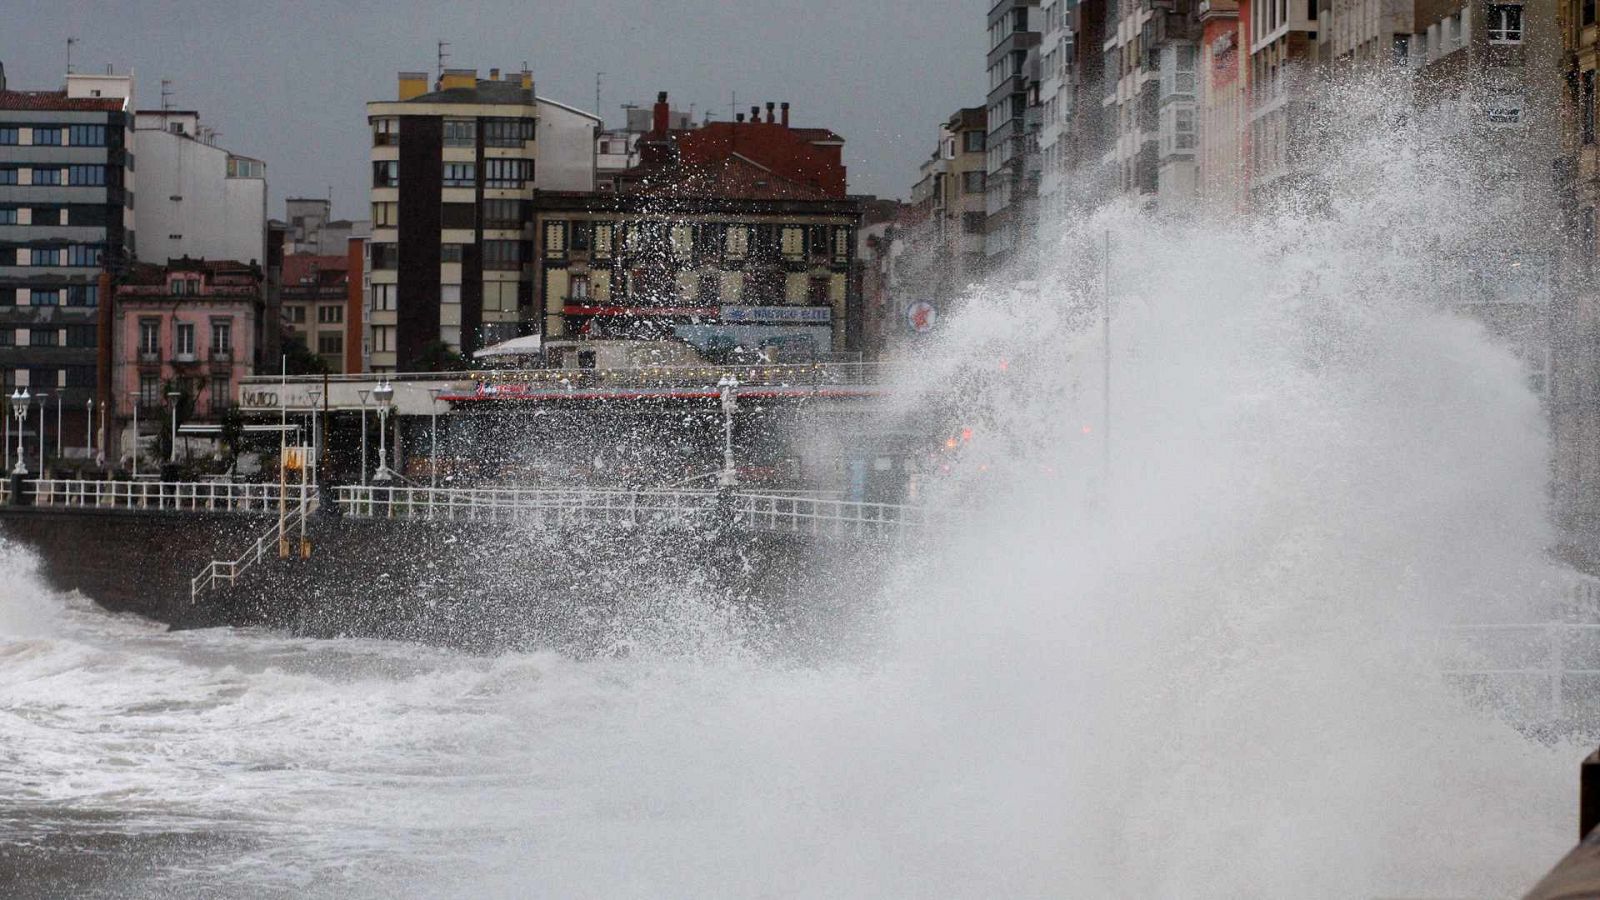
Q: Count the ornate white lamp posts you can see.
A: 3